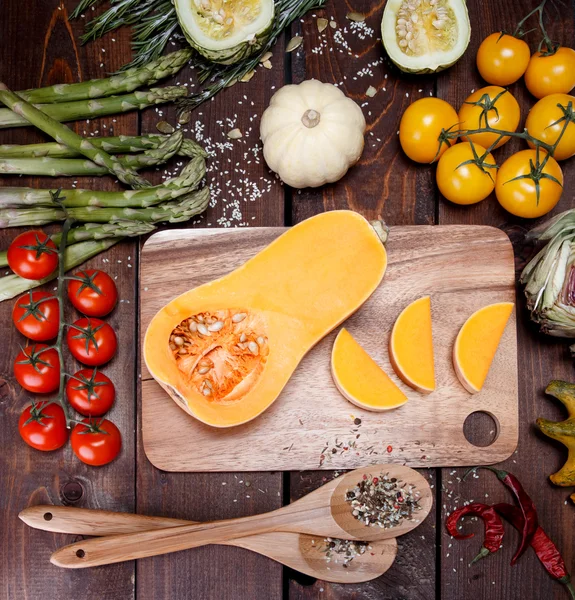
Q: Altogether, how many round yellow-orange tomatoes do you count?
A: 7